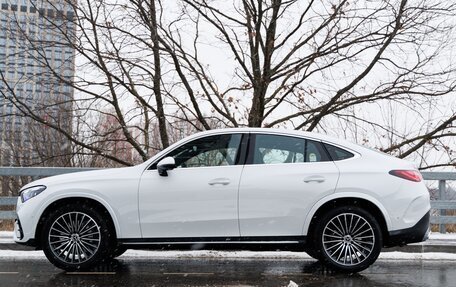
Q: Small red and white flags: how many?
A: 0